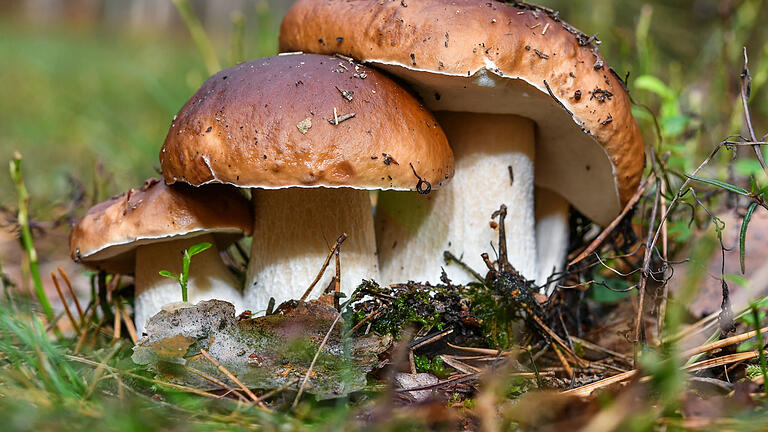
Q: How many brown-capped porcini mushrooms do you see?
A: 3